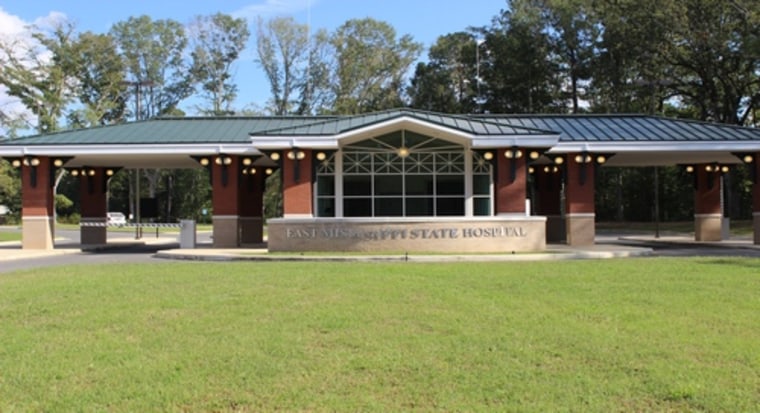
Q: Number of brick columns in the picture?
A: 10